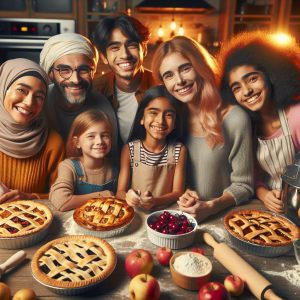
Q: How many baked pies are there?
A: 4